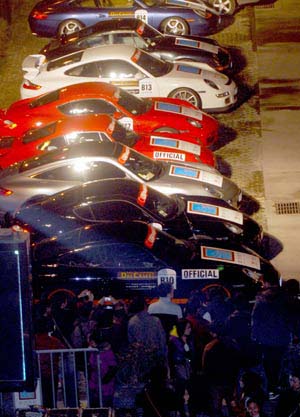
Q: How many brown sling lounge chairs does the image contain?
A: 0